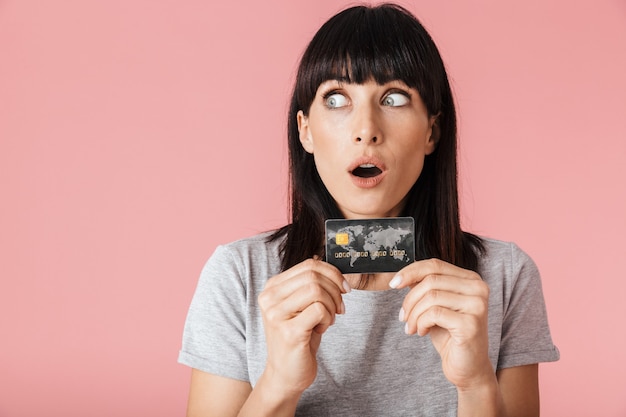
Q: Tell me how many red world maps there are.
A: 0